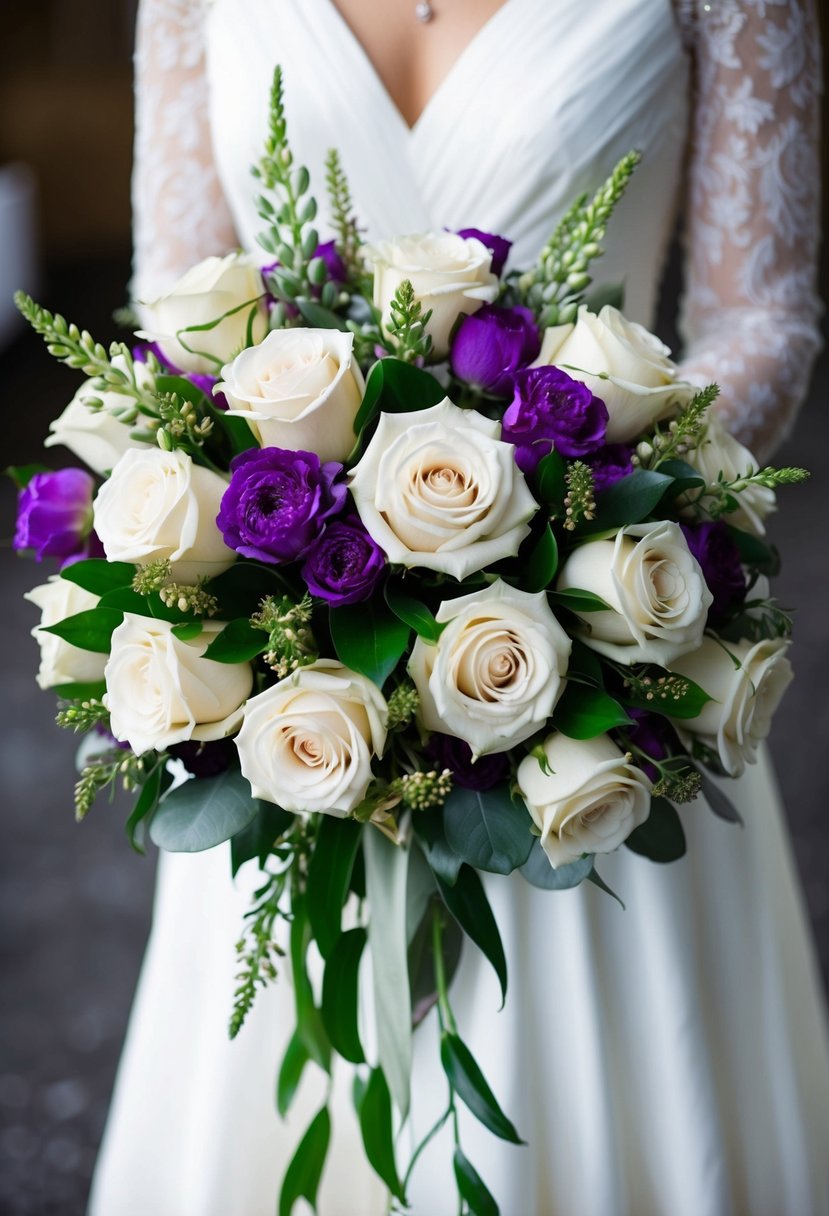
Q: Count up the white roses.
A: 15